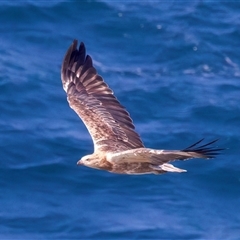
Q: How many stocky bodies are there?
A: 1